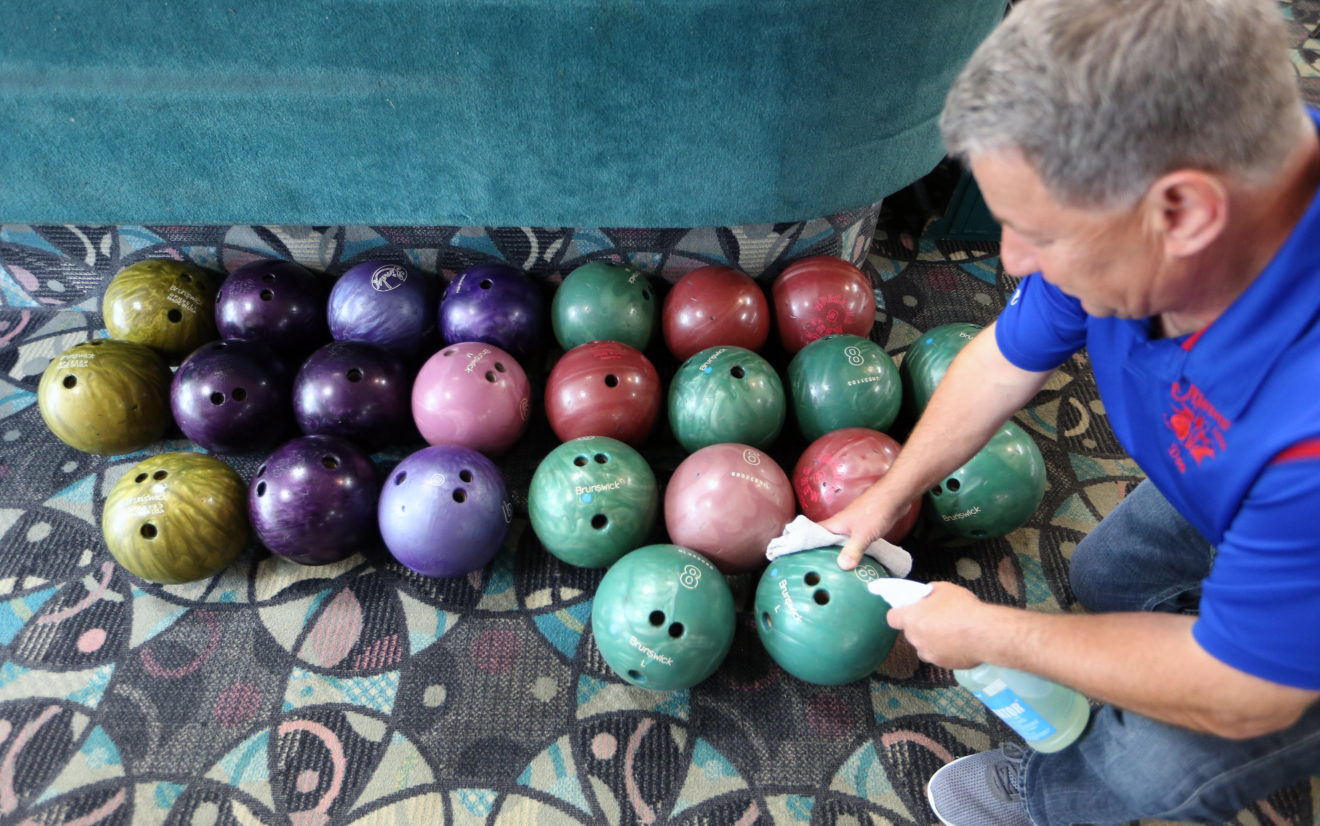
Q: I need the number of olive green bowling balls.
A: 3